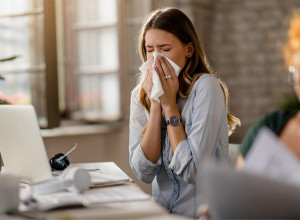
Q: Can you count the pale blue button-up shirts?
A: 1